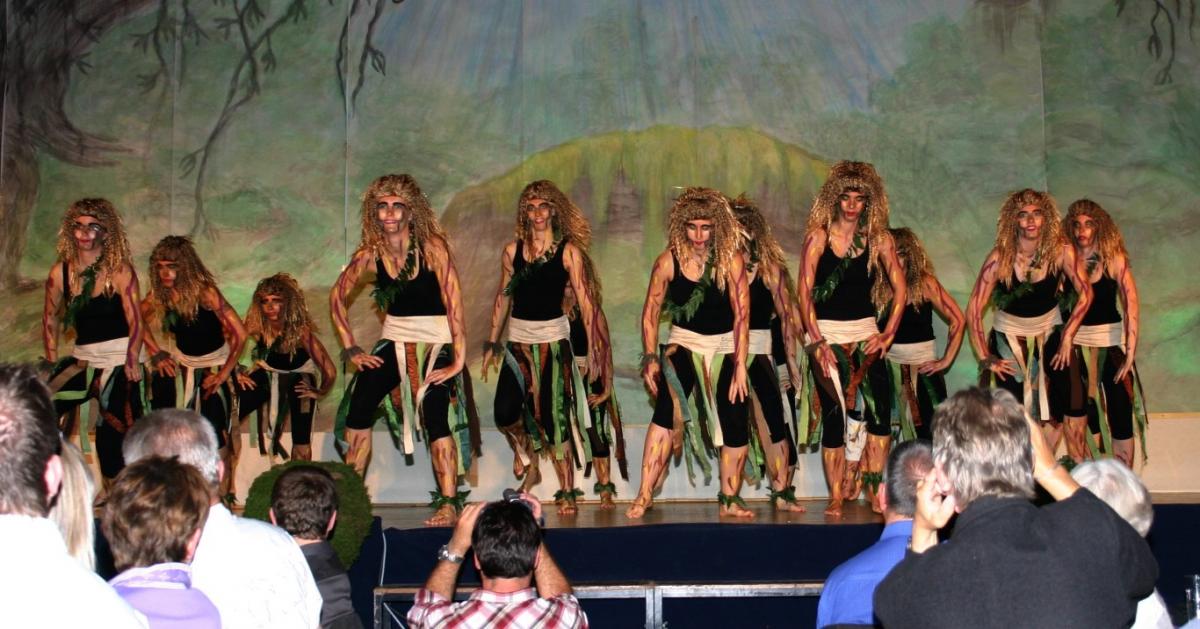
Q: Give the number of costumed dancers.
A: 12